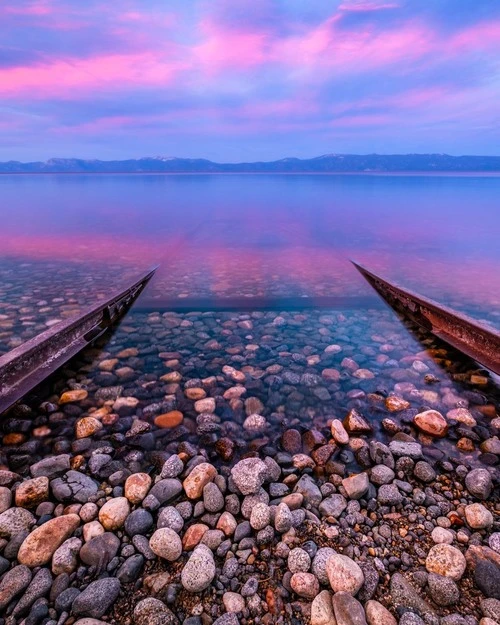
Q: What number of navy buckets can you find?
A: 0